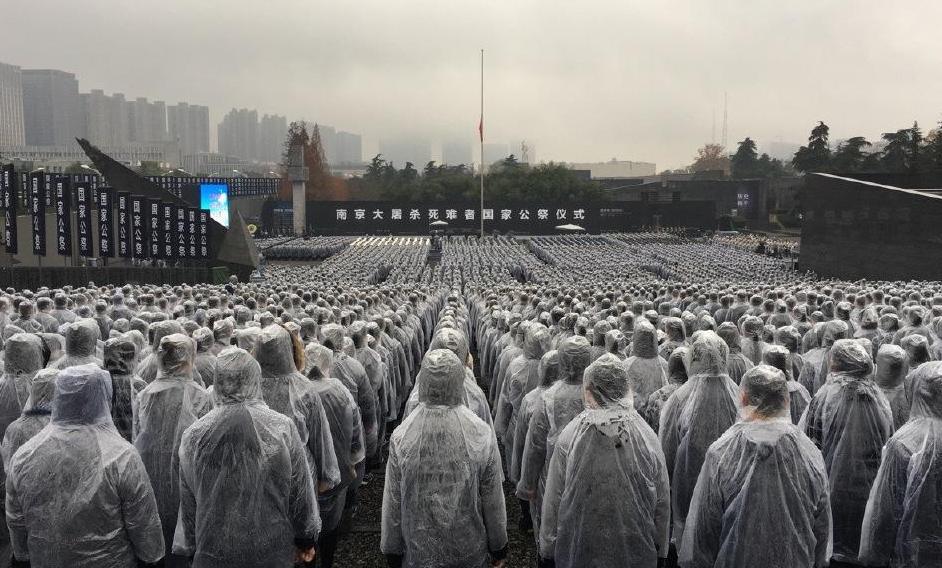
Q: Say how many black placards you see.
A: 12